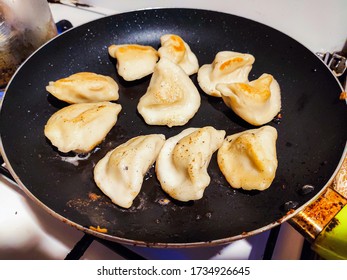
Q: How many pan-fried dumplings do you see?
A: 10